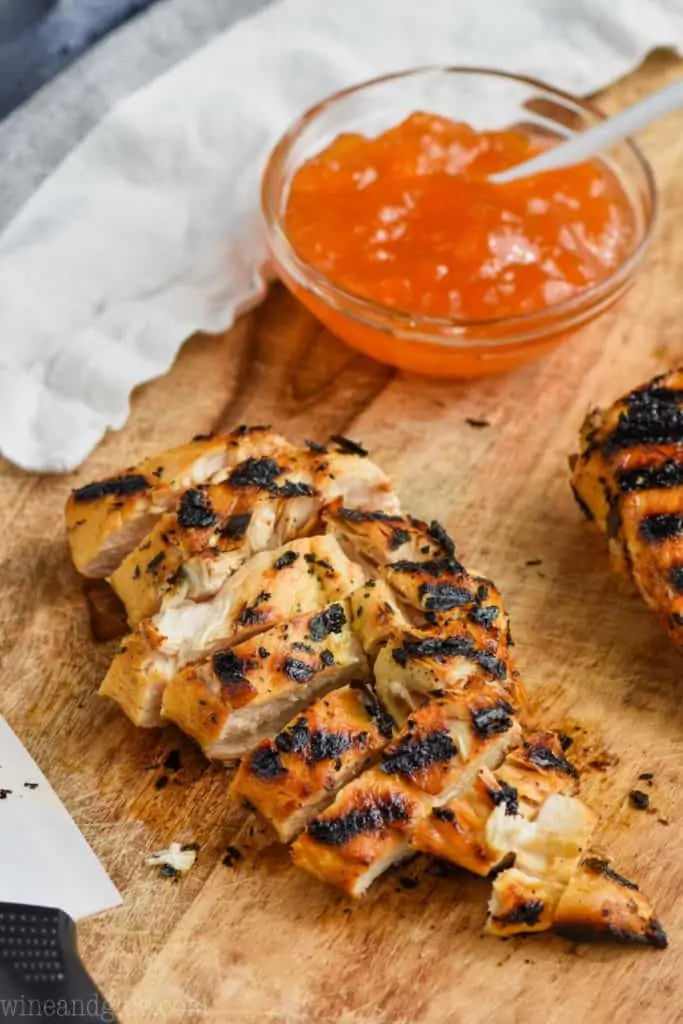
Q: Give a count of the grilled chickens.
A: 2